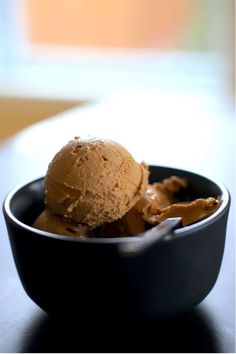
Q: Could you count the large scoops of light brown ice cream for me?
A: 1